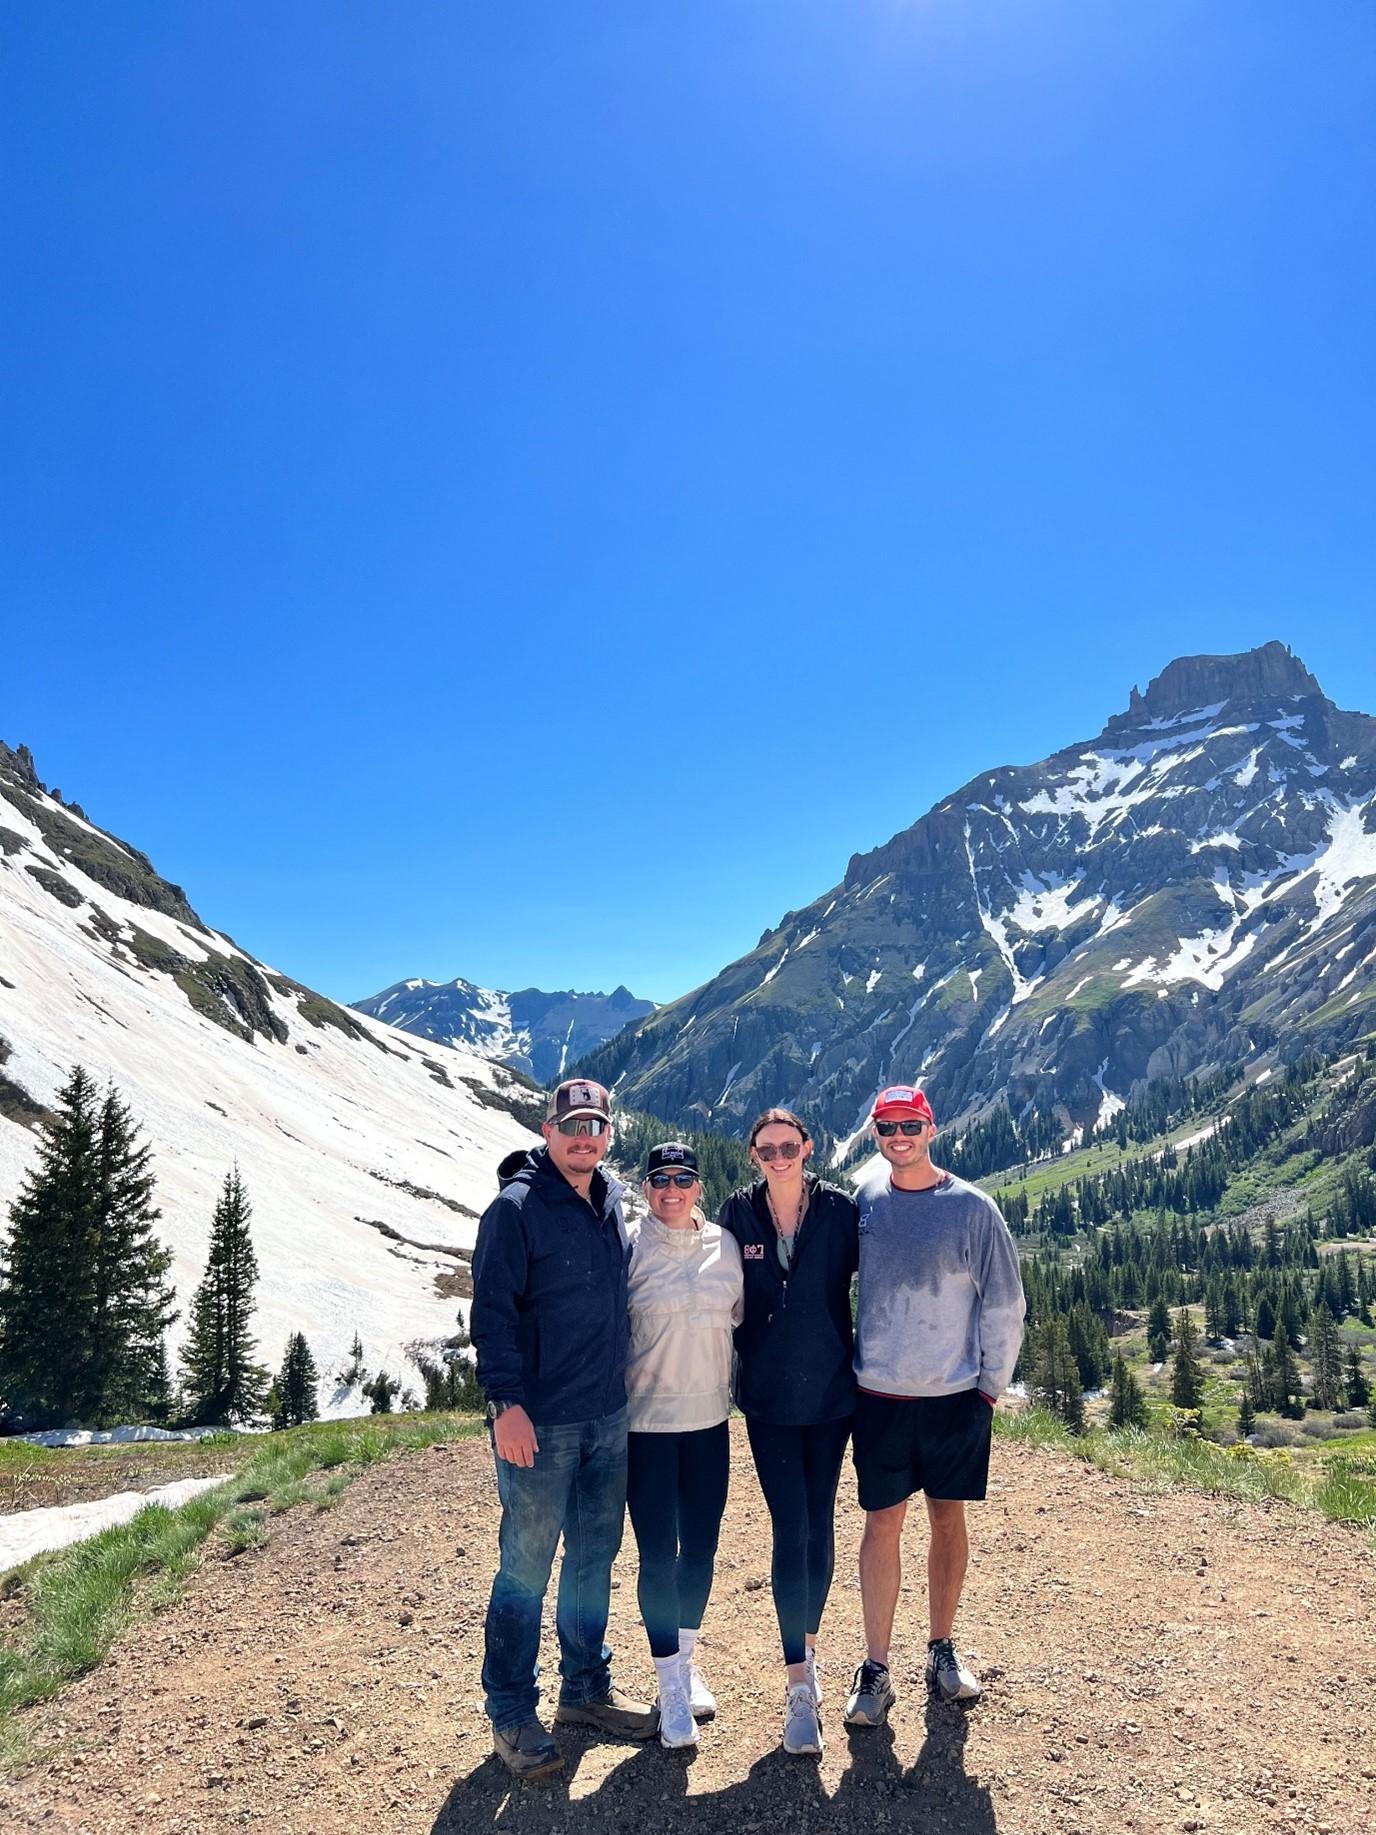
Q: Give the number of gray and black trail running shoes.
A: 2